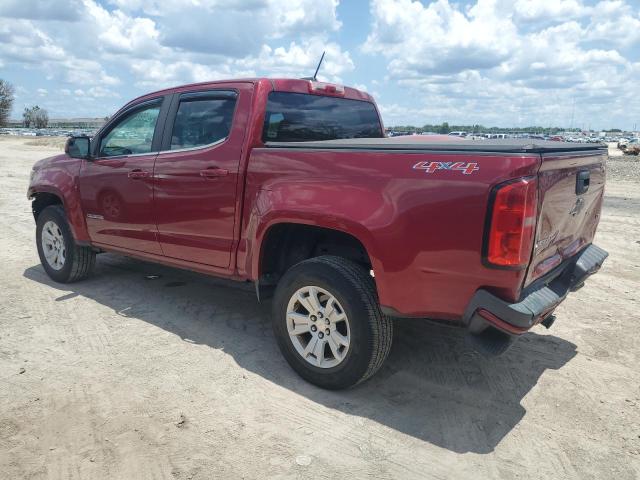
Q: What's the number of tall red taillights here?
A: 1